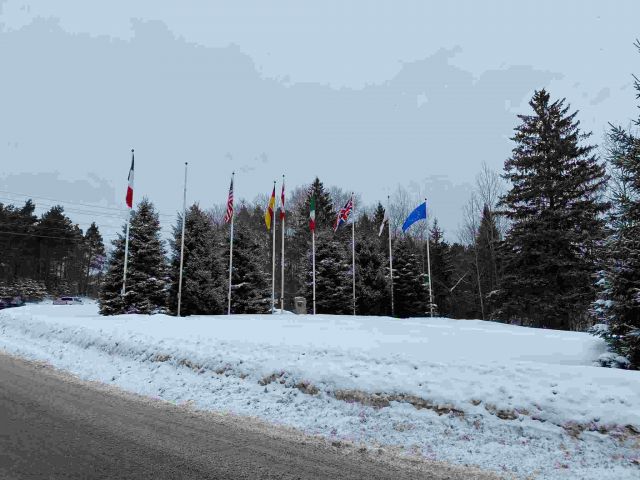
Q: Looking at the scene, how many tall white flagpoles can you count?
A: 9